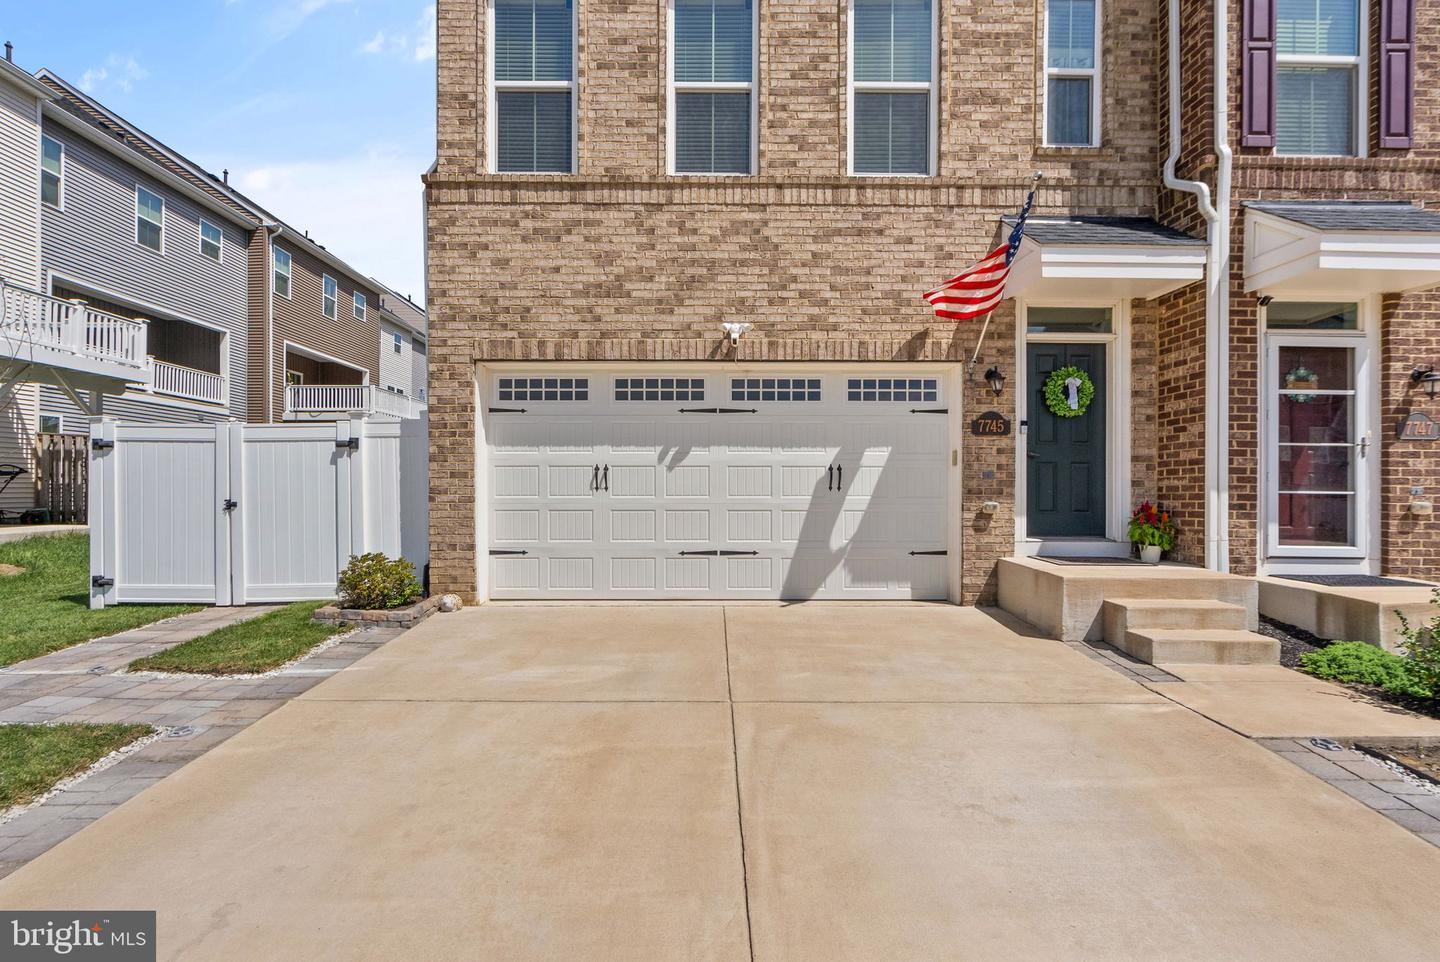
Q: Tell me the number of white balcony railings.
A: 3